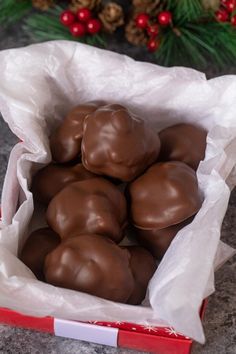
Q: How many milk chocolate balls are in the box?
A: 10